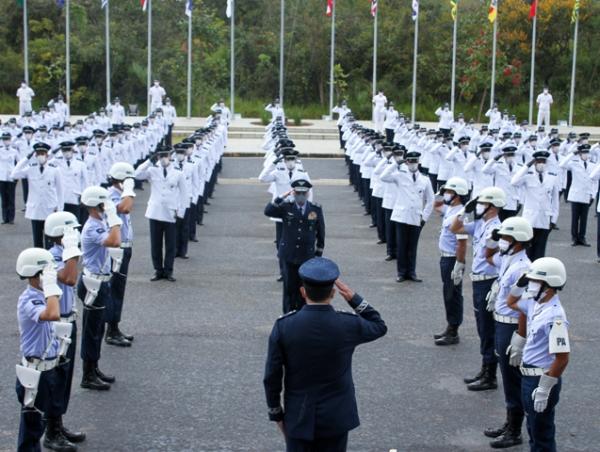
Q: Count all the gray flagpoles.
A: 14